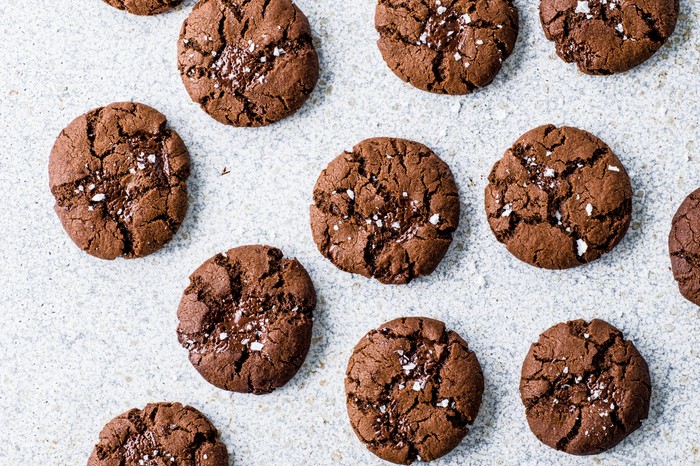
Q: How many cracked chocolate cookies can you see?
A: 12